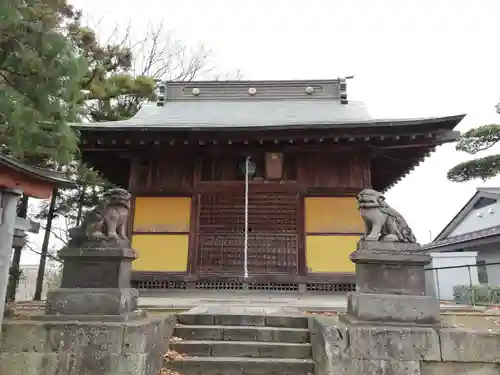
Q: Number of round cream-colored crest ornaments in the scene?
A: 3